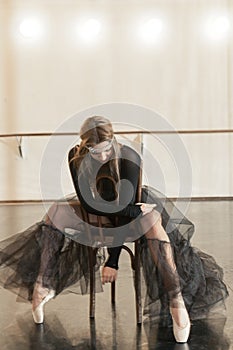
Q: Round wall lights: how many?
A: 4